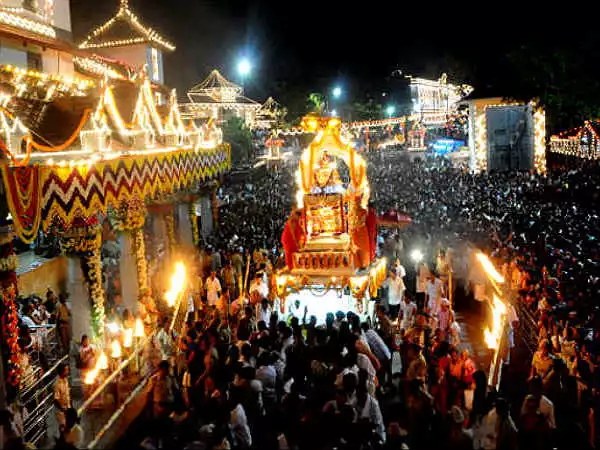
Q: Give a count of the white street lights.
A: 3